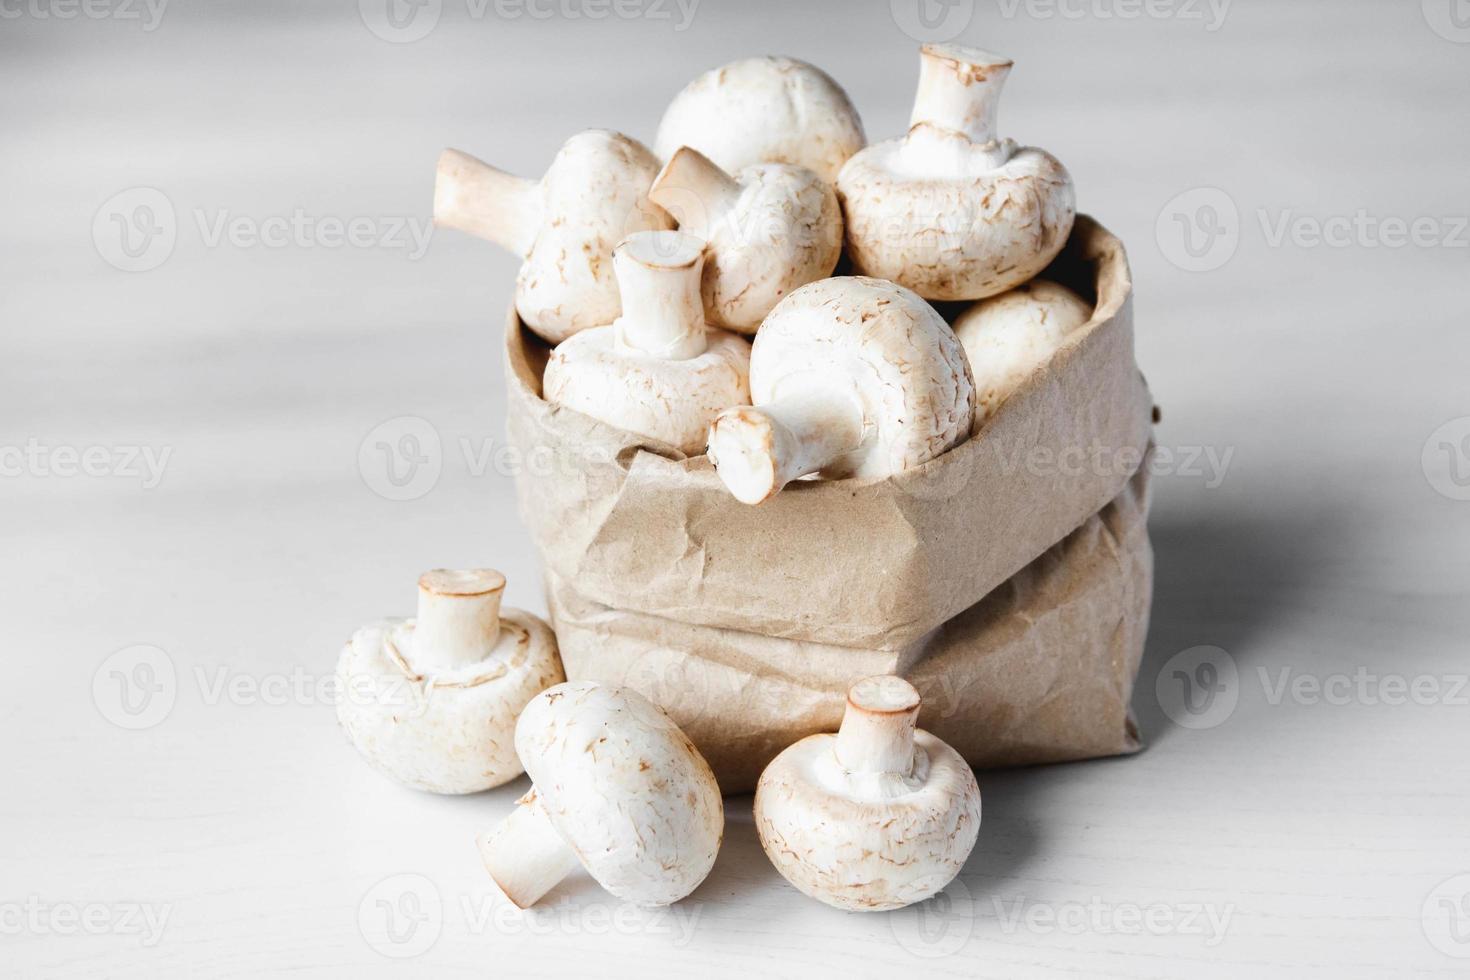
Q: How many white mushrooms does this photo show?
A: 10